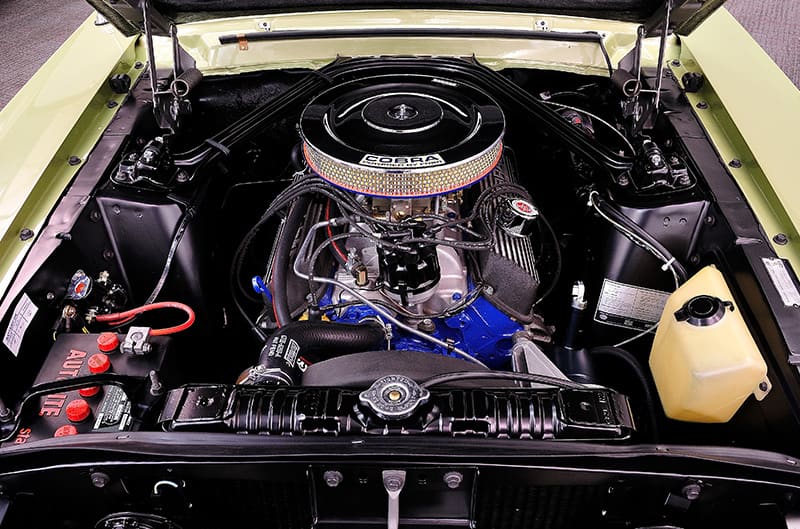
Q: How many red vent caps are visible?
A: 5